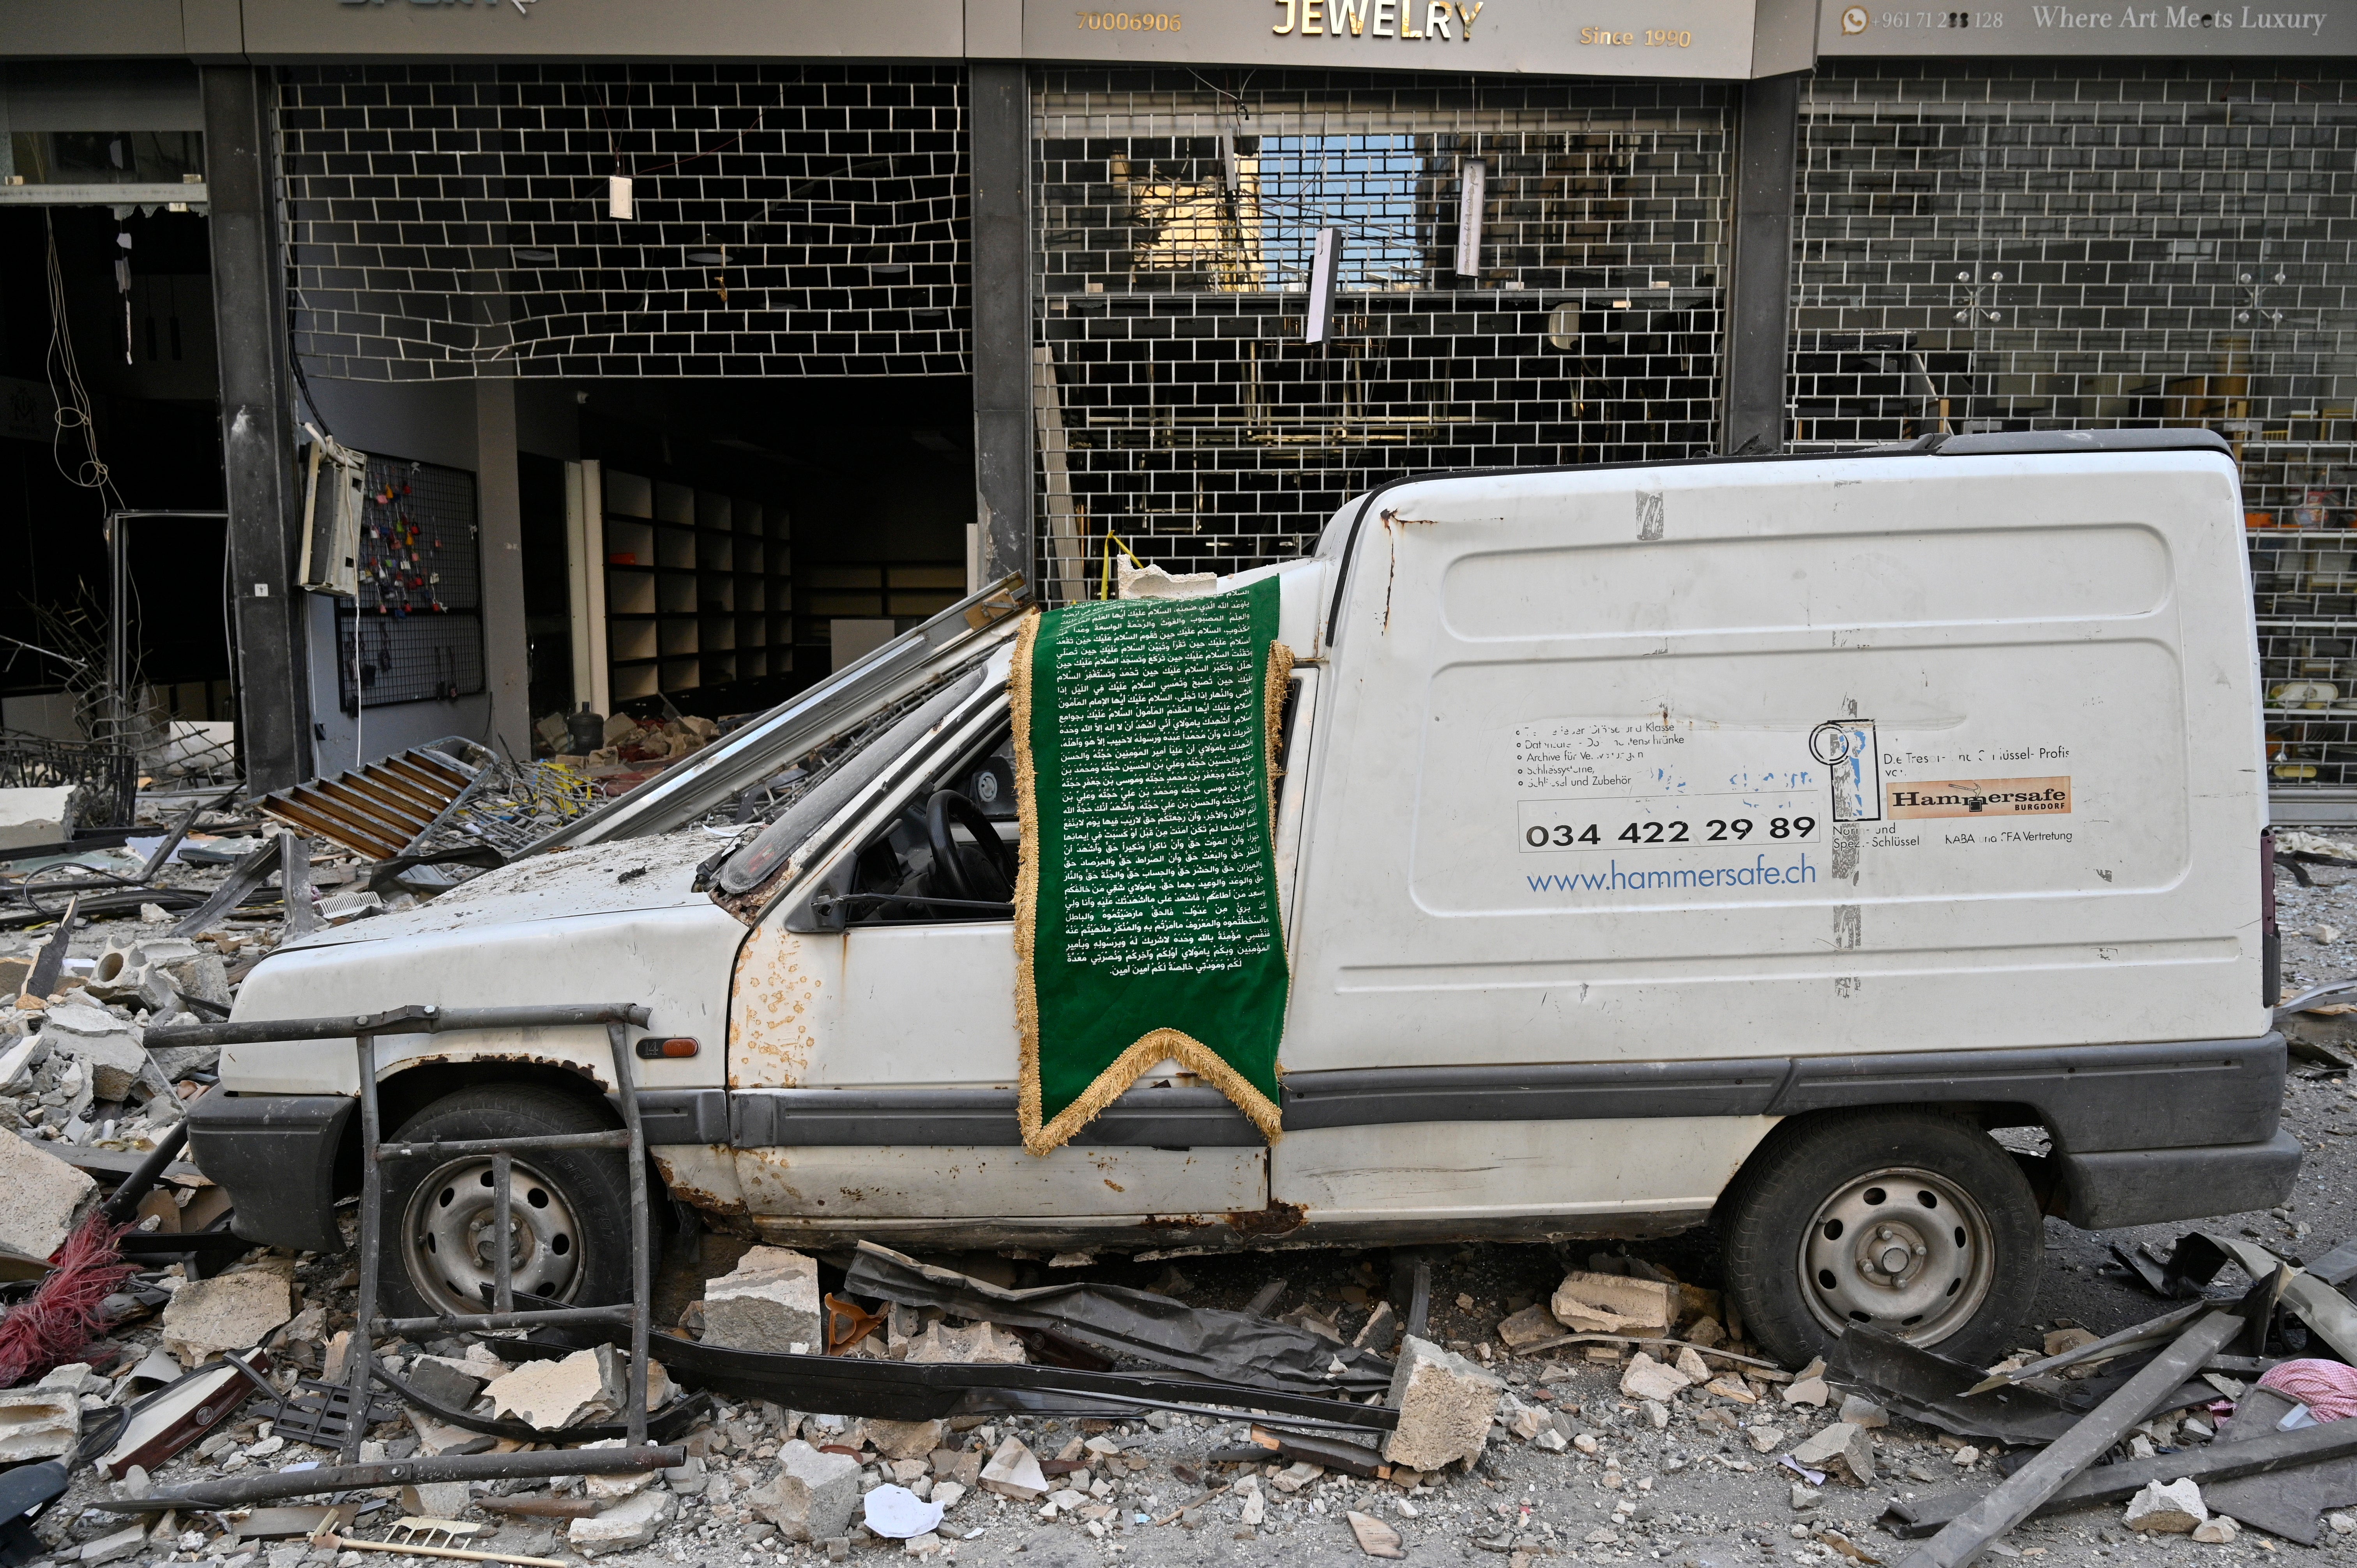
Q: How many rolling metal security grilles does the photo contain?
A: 3